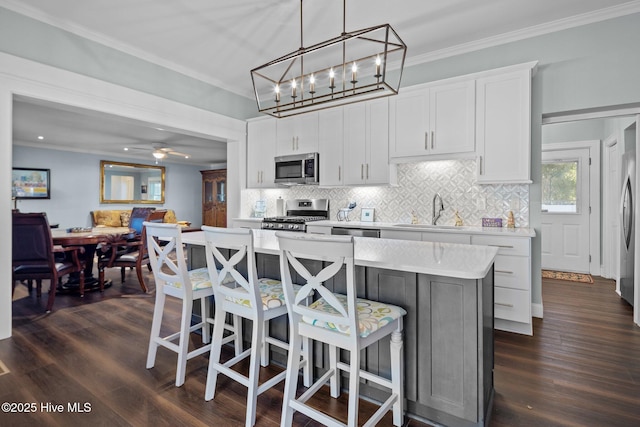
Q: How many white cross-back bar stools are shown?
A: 3